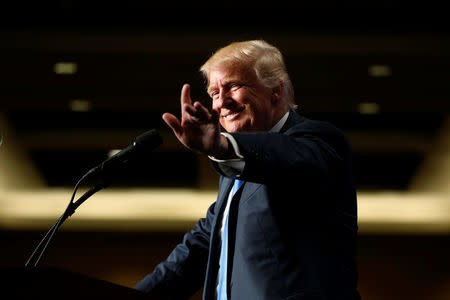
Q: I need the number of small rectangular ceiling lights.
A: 4